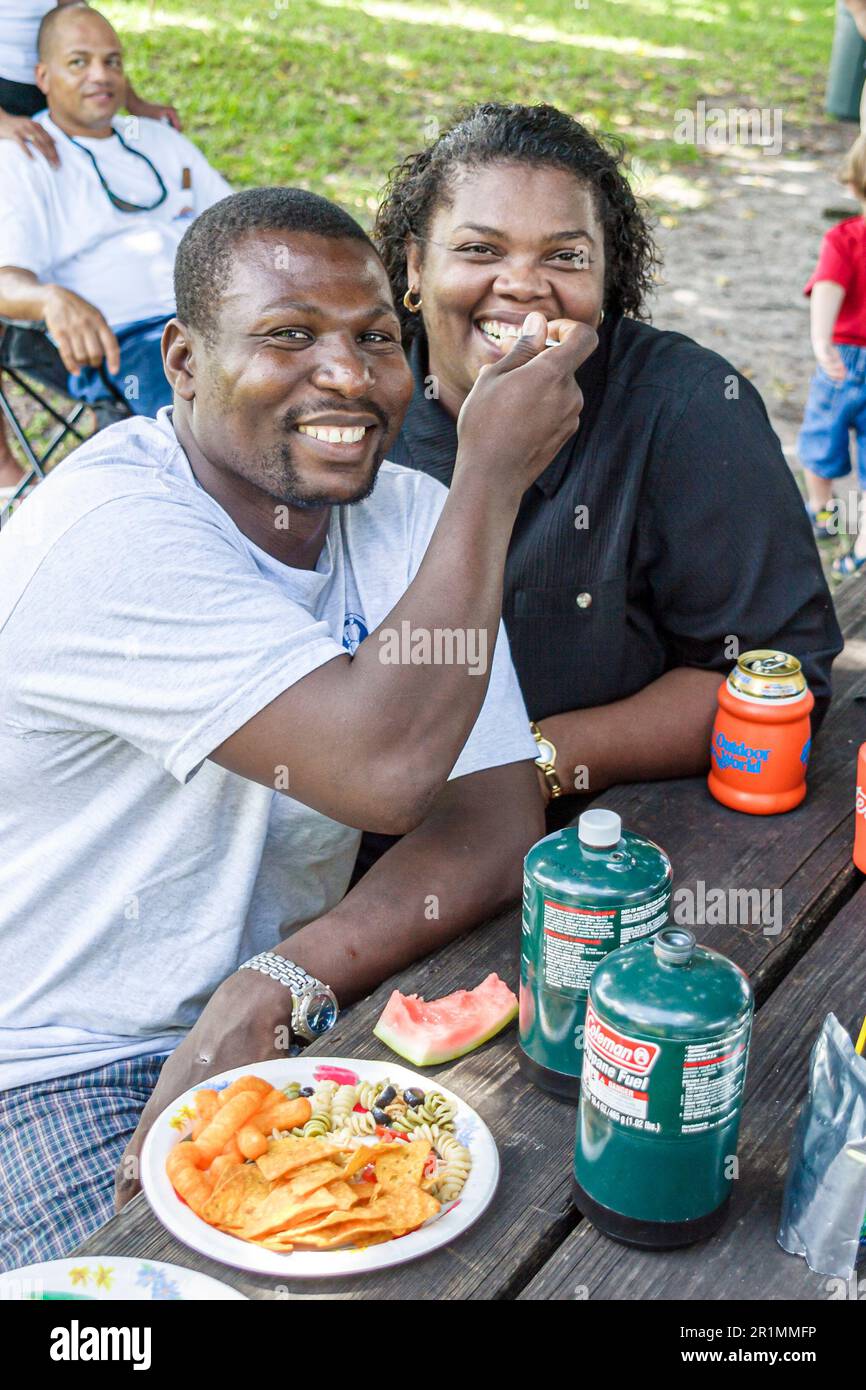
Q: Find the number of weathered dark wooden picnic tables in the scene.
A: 1